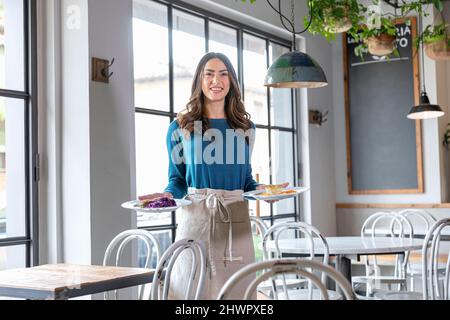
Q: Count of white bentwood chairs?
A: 8